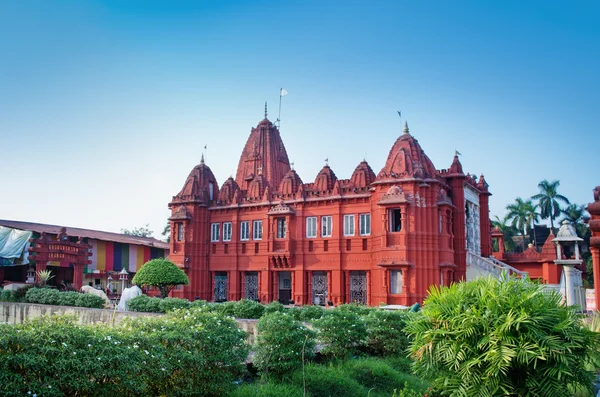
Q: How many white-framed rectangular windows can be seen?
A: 8